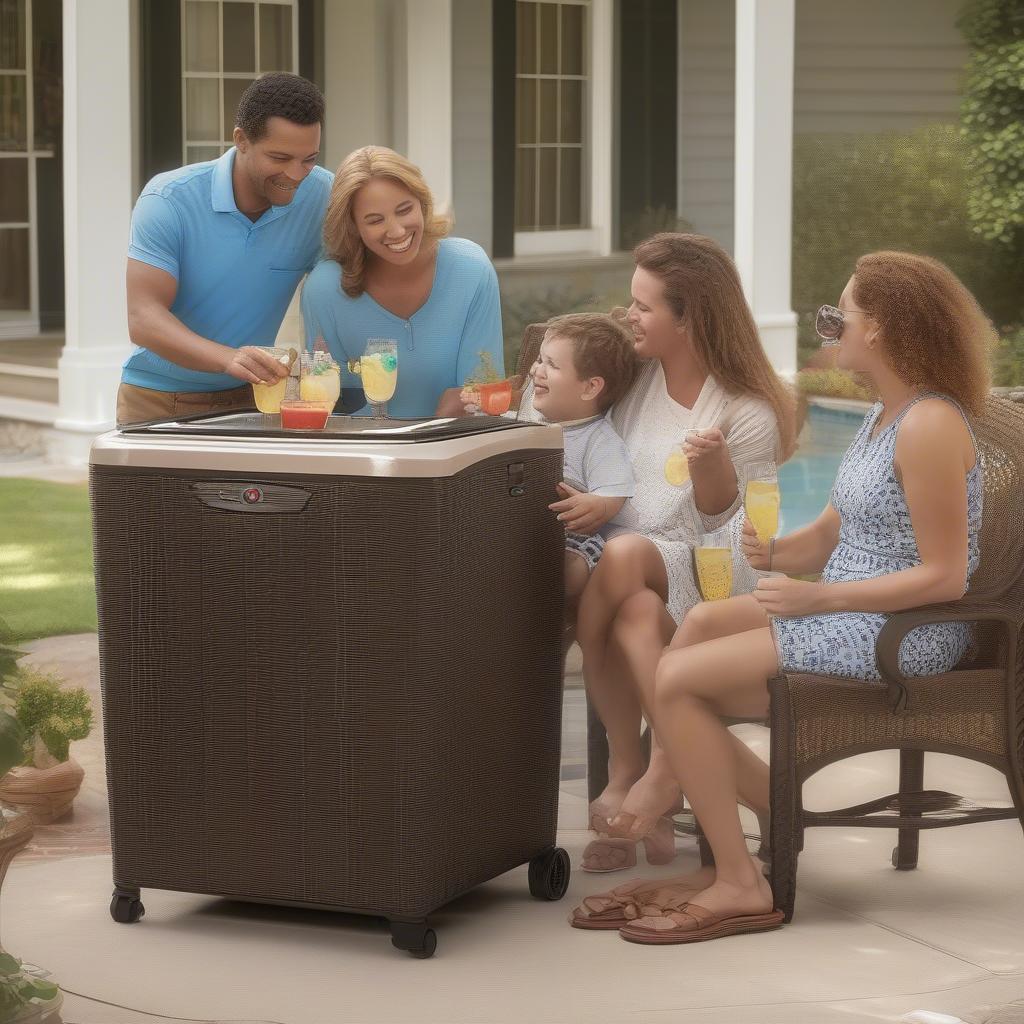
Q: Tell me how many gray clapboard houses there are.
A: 1